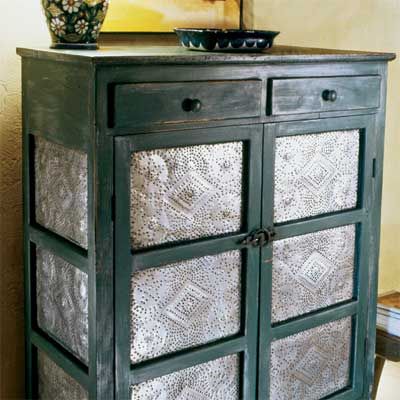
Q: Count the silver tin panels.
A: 9